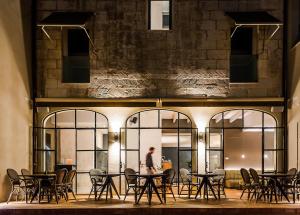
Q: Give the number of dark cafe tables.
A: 5